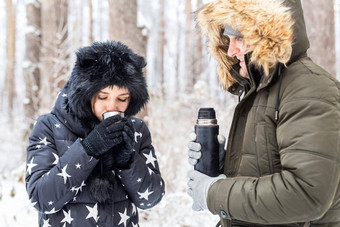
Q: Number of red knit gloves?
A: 0